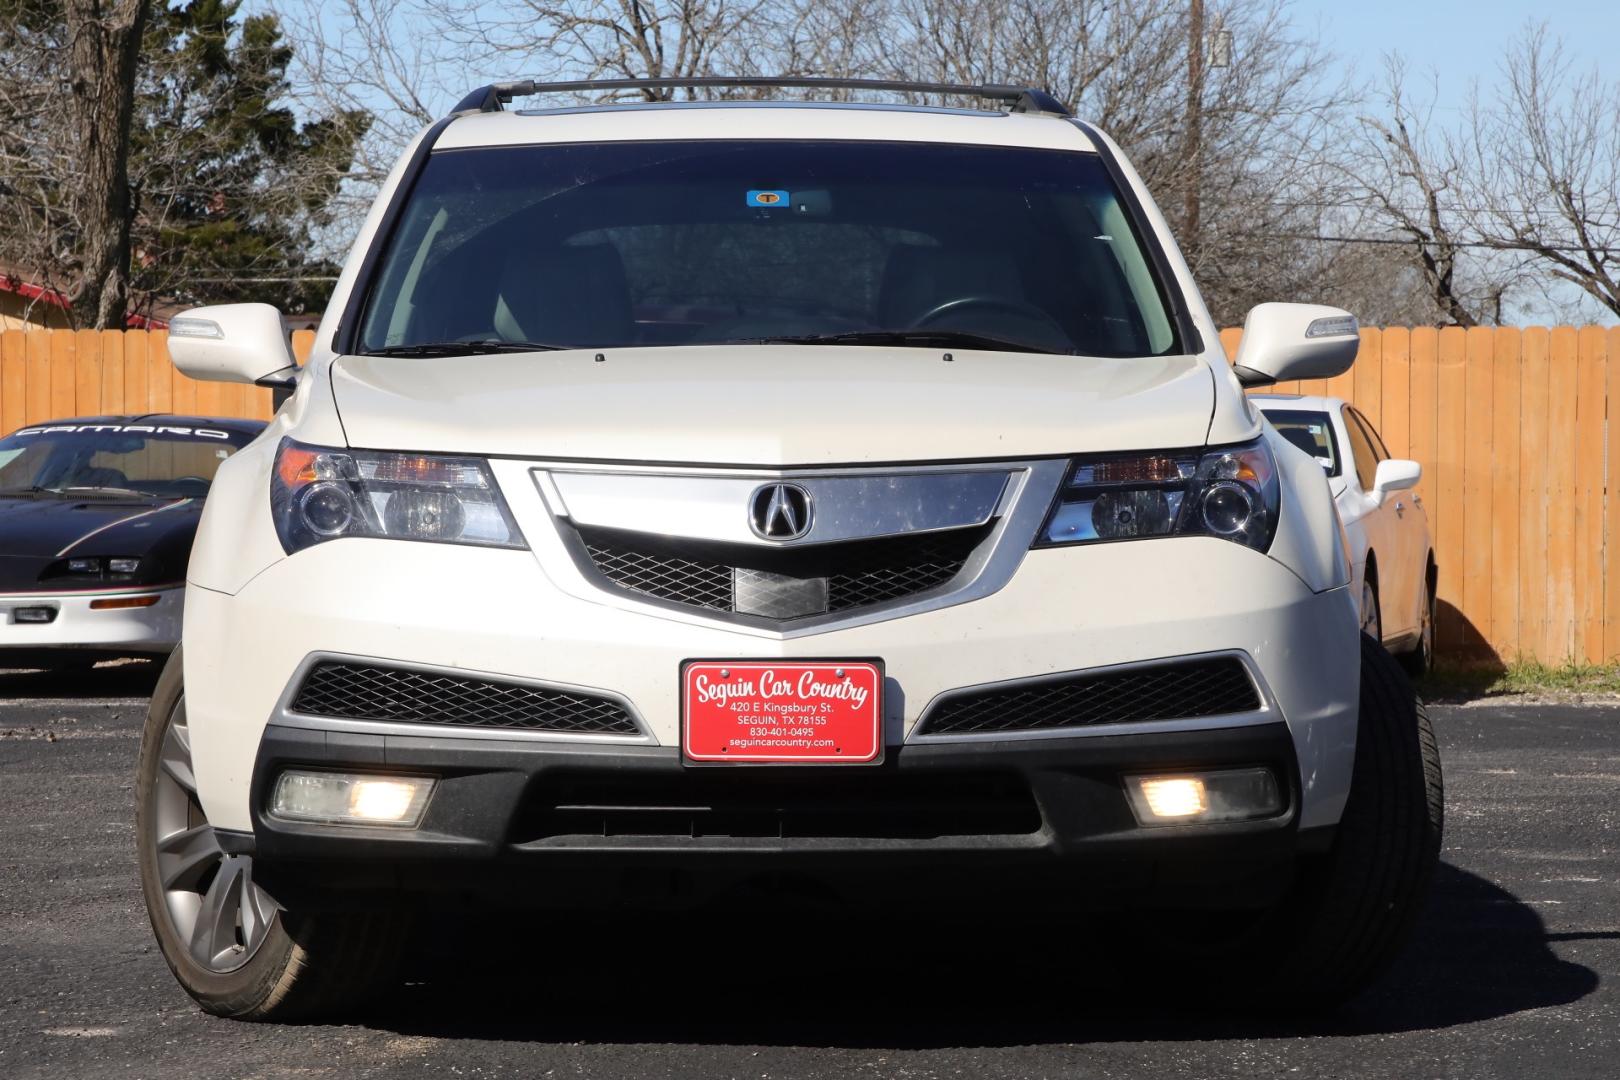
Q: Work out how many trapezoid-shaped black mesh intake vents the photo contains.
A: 2